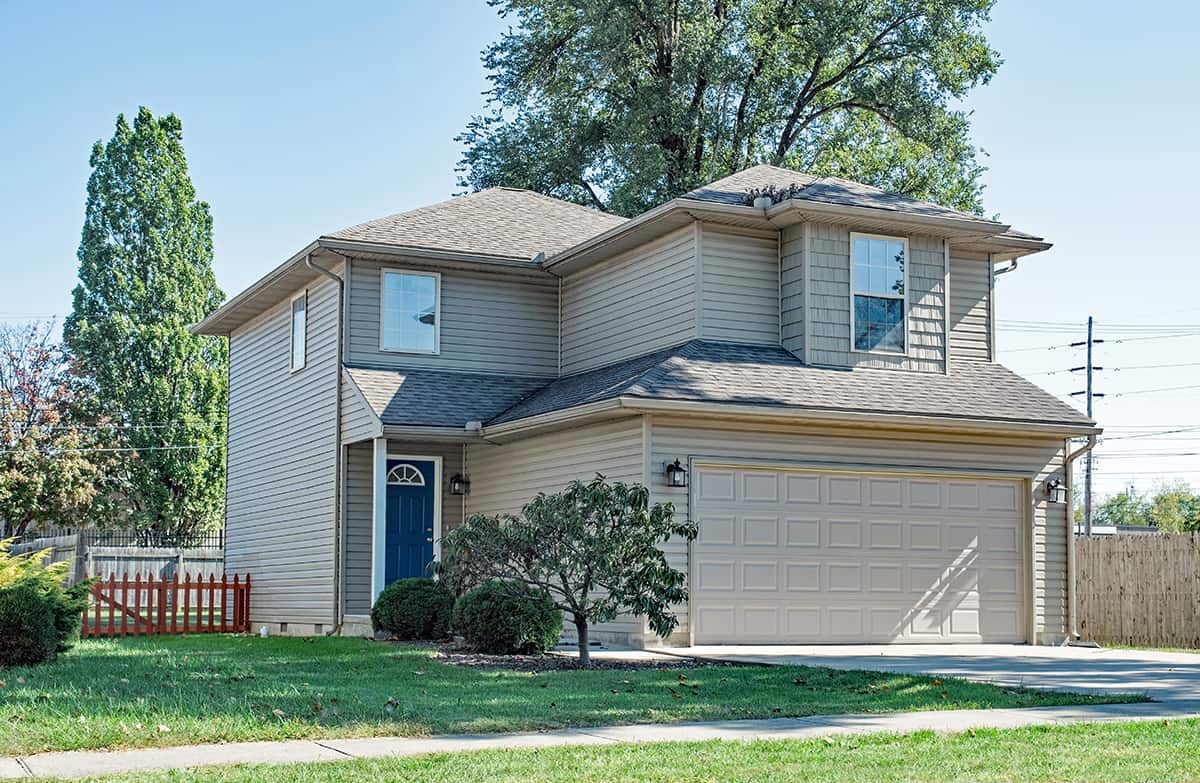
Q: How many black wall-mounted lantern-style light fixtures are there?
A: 3